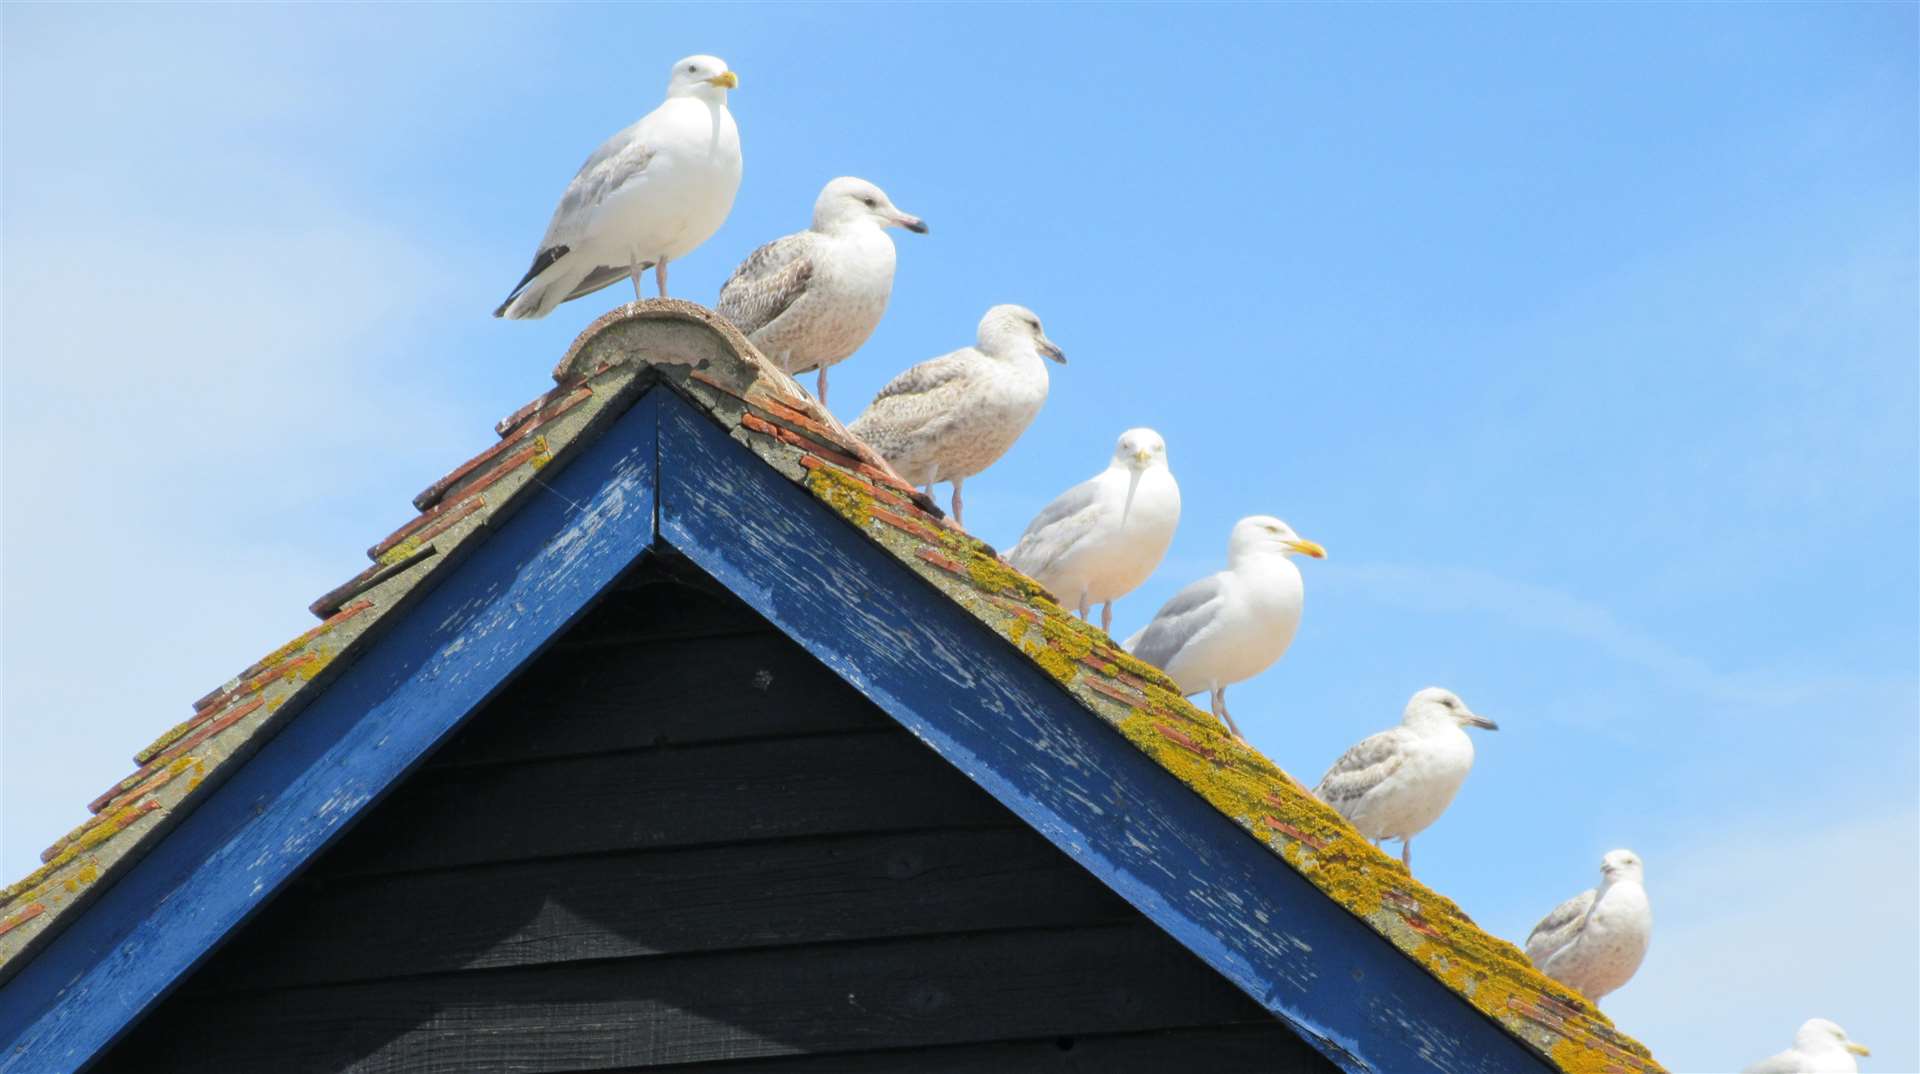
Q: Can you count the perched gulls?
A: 8